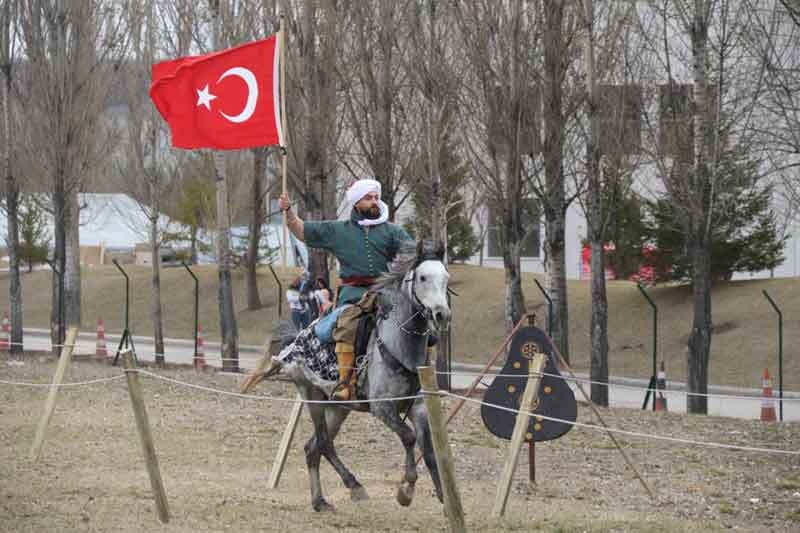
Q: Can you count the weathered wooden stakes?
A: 5